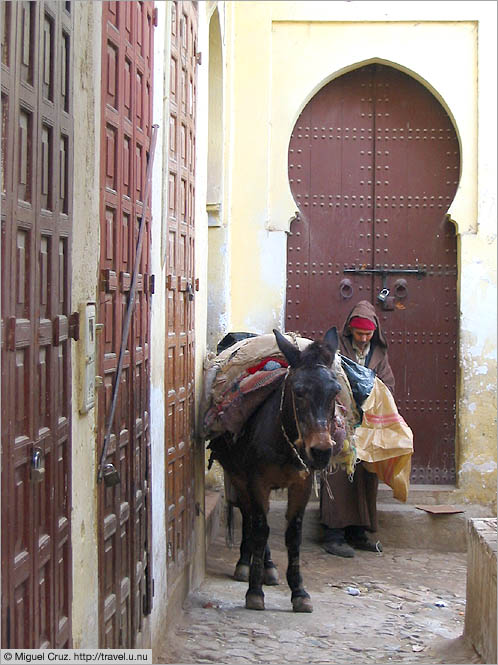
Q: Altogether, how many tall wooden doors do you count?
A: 4